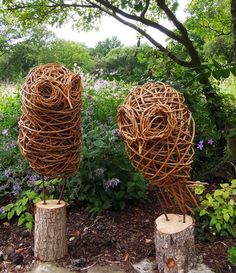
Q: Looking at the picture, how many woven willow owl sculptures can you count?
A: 2